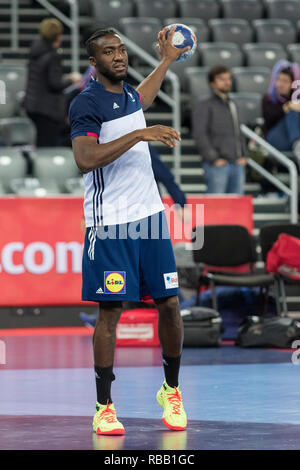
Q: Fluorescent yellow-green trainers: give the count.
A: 2